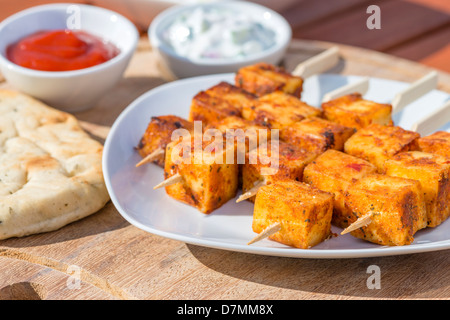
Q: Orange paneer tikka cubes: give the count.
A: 15